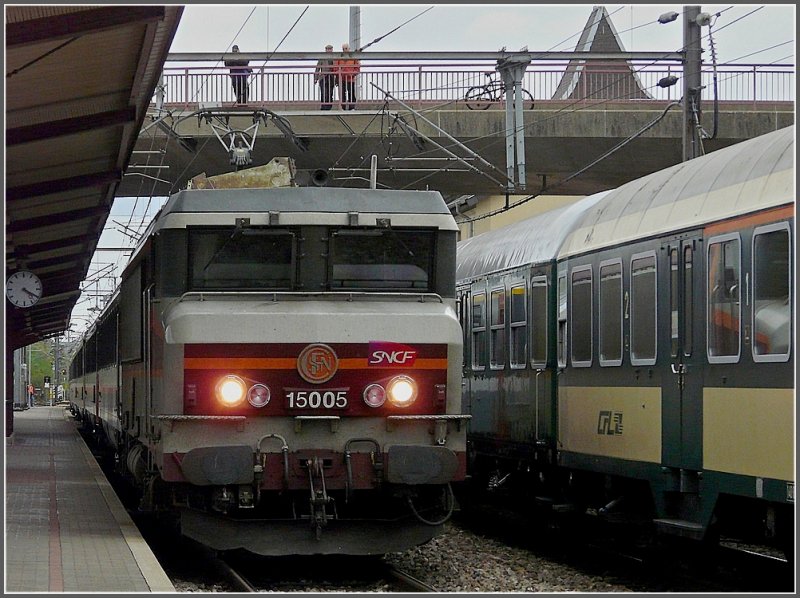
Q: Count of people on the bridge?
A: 3